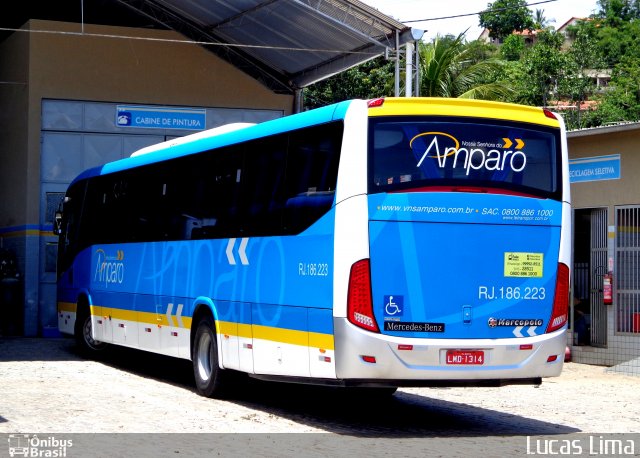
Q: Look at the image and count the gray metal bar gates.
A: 2